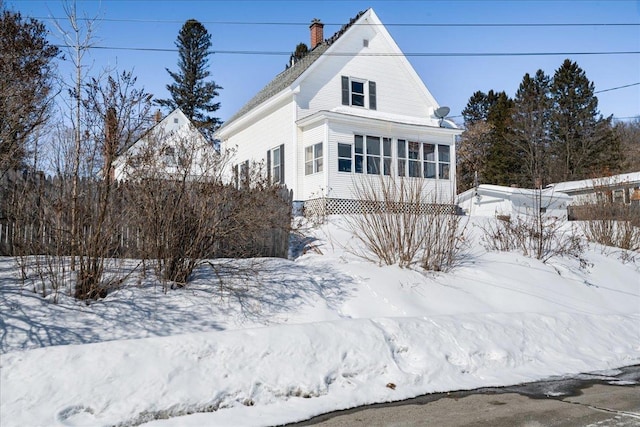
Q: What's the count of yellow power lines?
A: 0